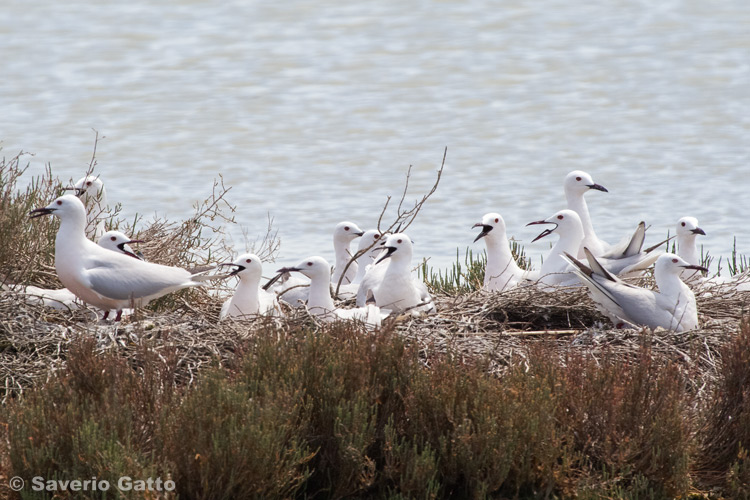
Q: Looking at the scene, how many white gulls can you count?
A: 13